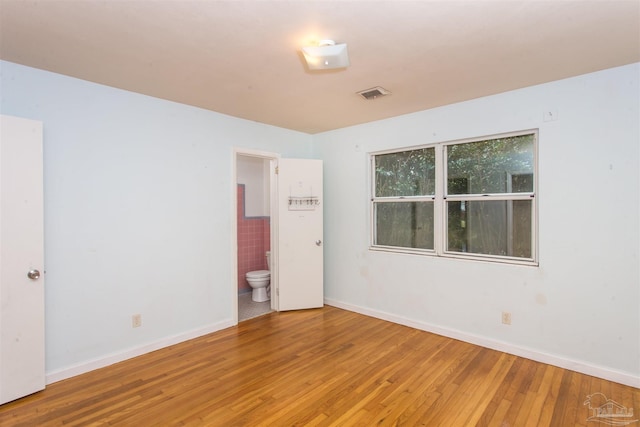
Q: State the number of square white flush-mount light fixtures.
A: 1